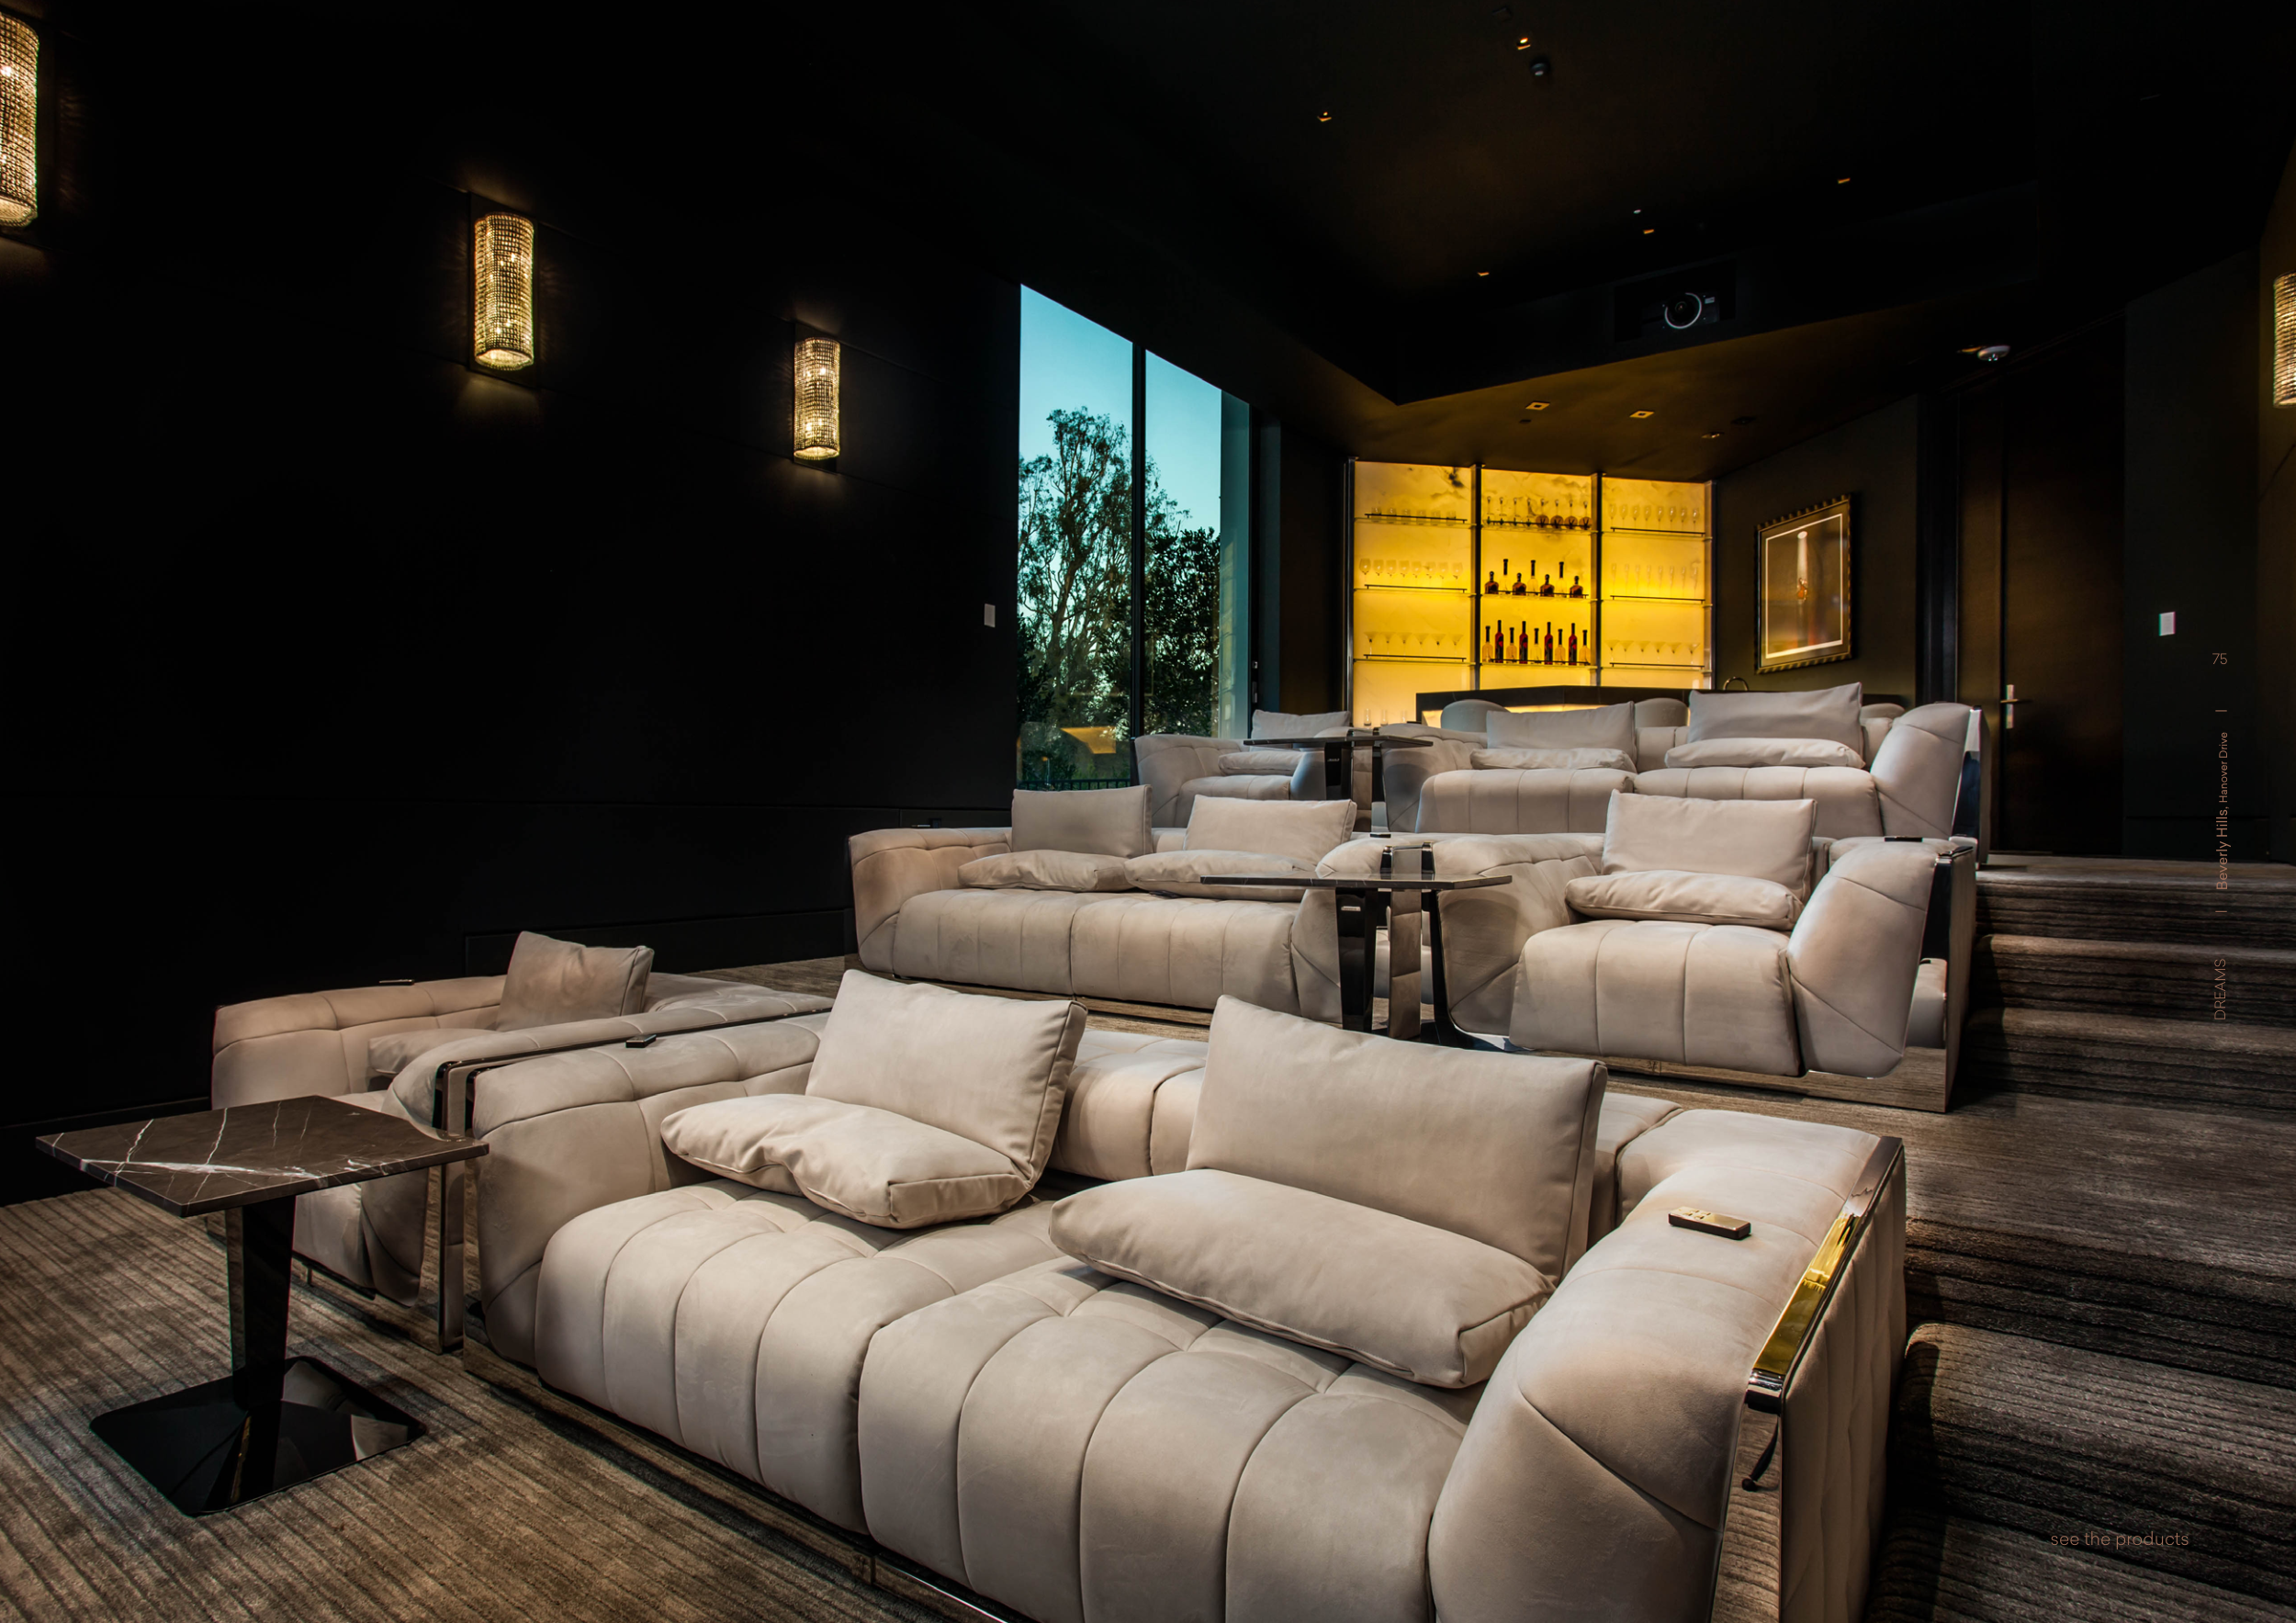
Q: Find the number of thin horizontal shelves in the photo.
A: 9